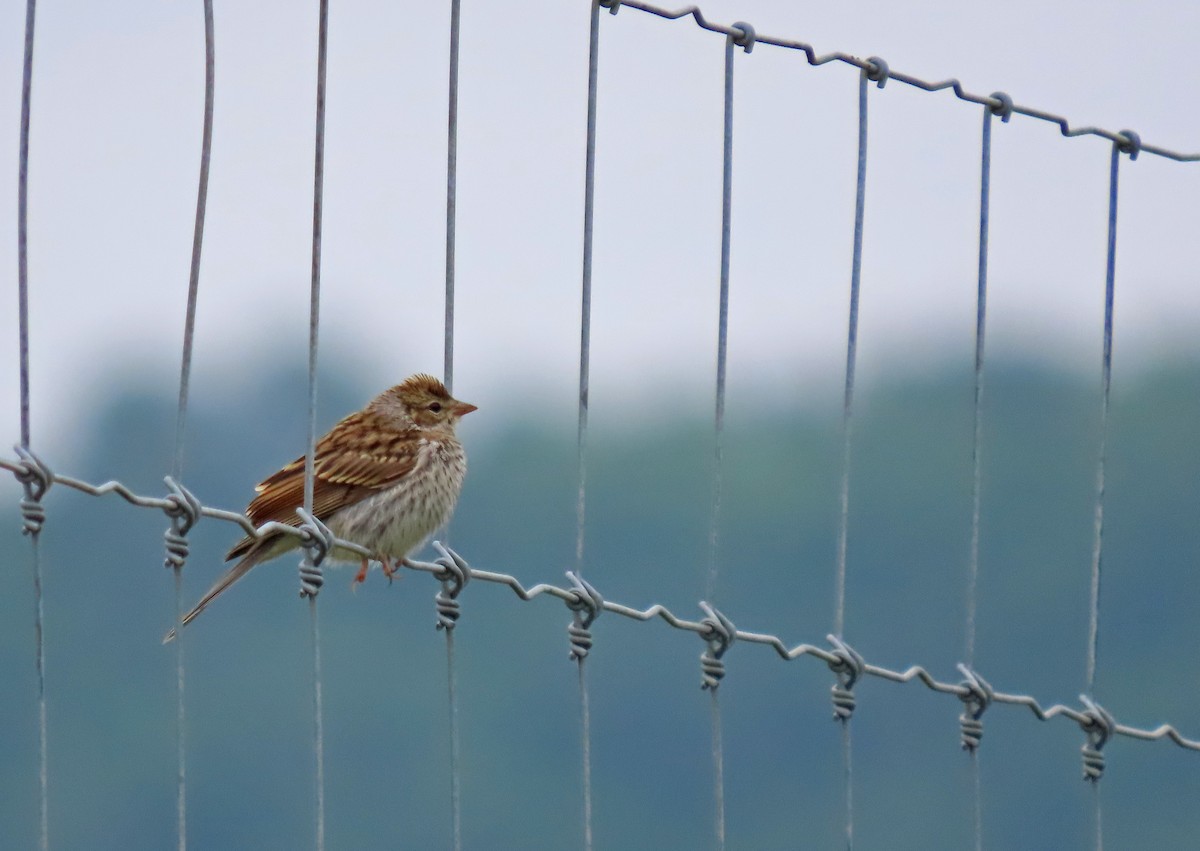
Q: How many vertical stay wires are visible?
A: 9